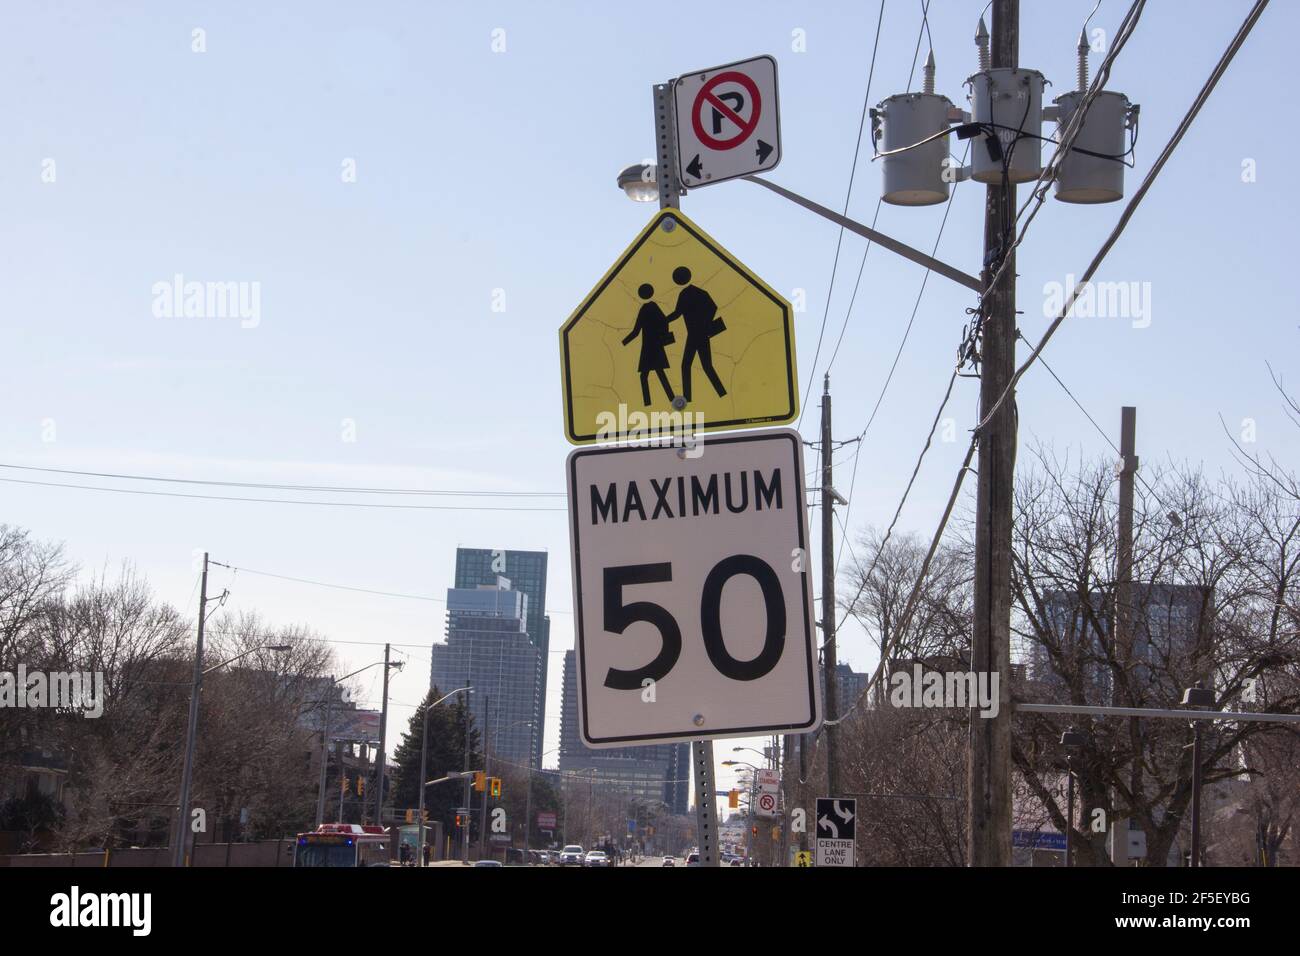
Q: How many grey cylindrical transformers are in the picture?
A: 3